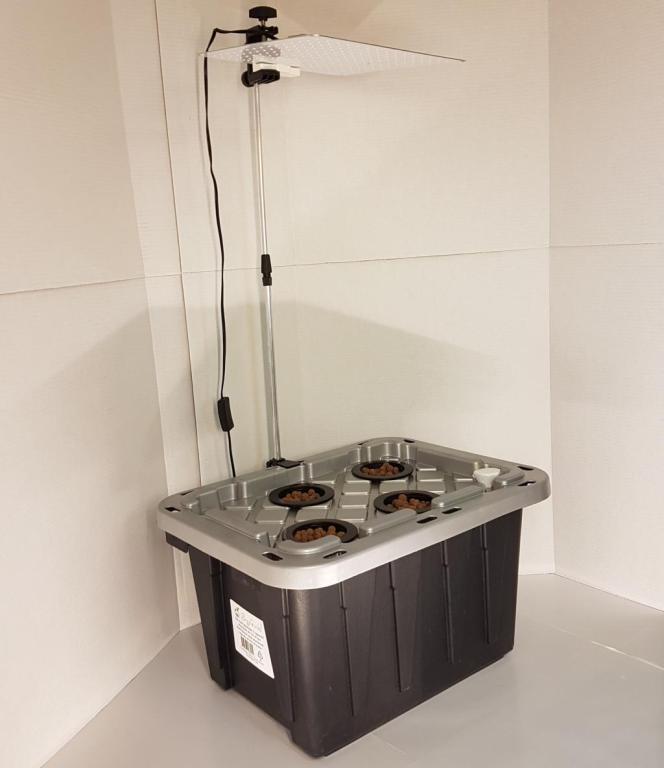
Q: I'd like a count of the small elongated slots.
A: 10